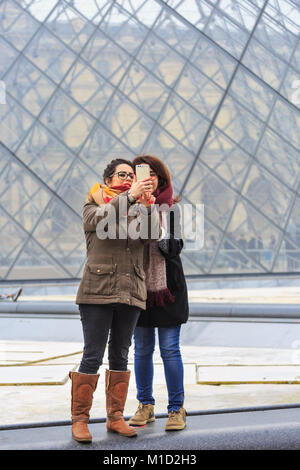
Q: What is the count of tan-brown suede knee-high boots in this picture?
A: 2